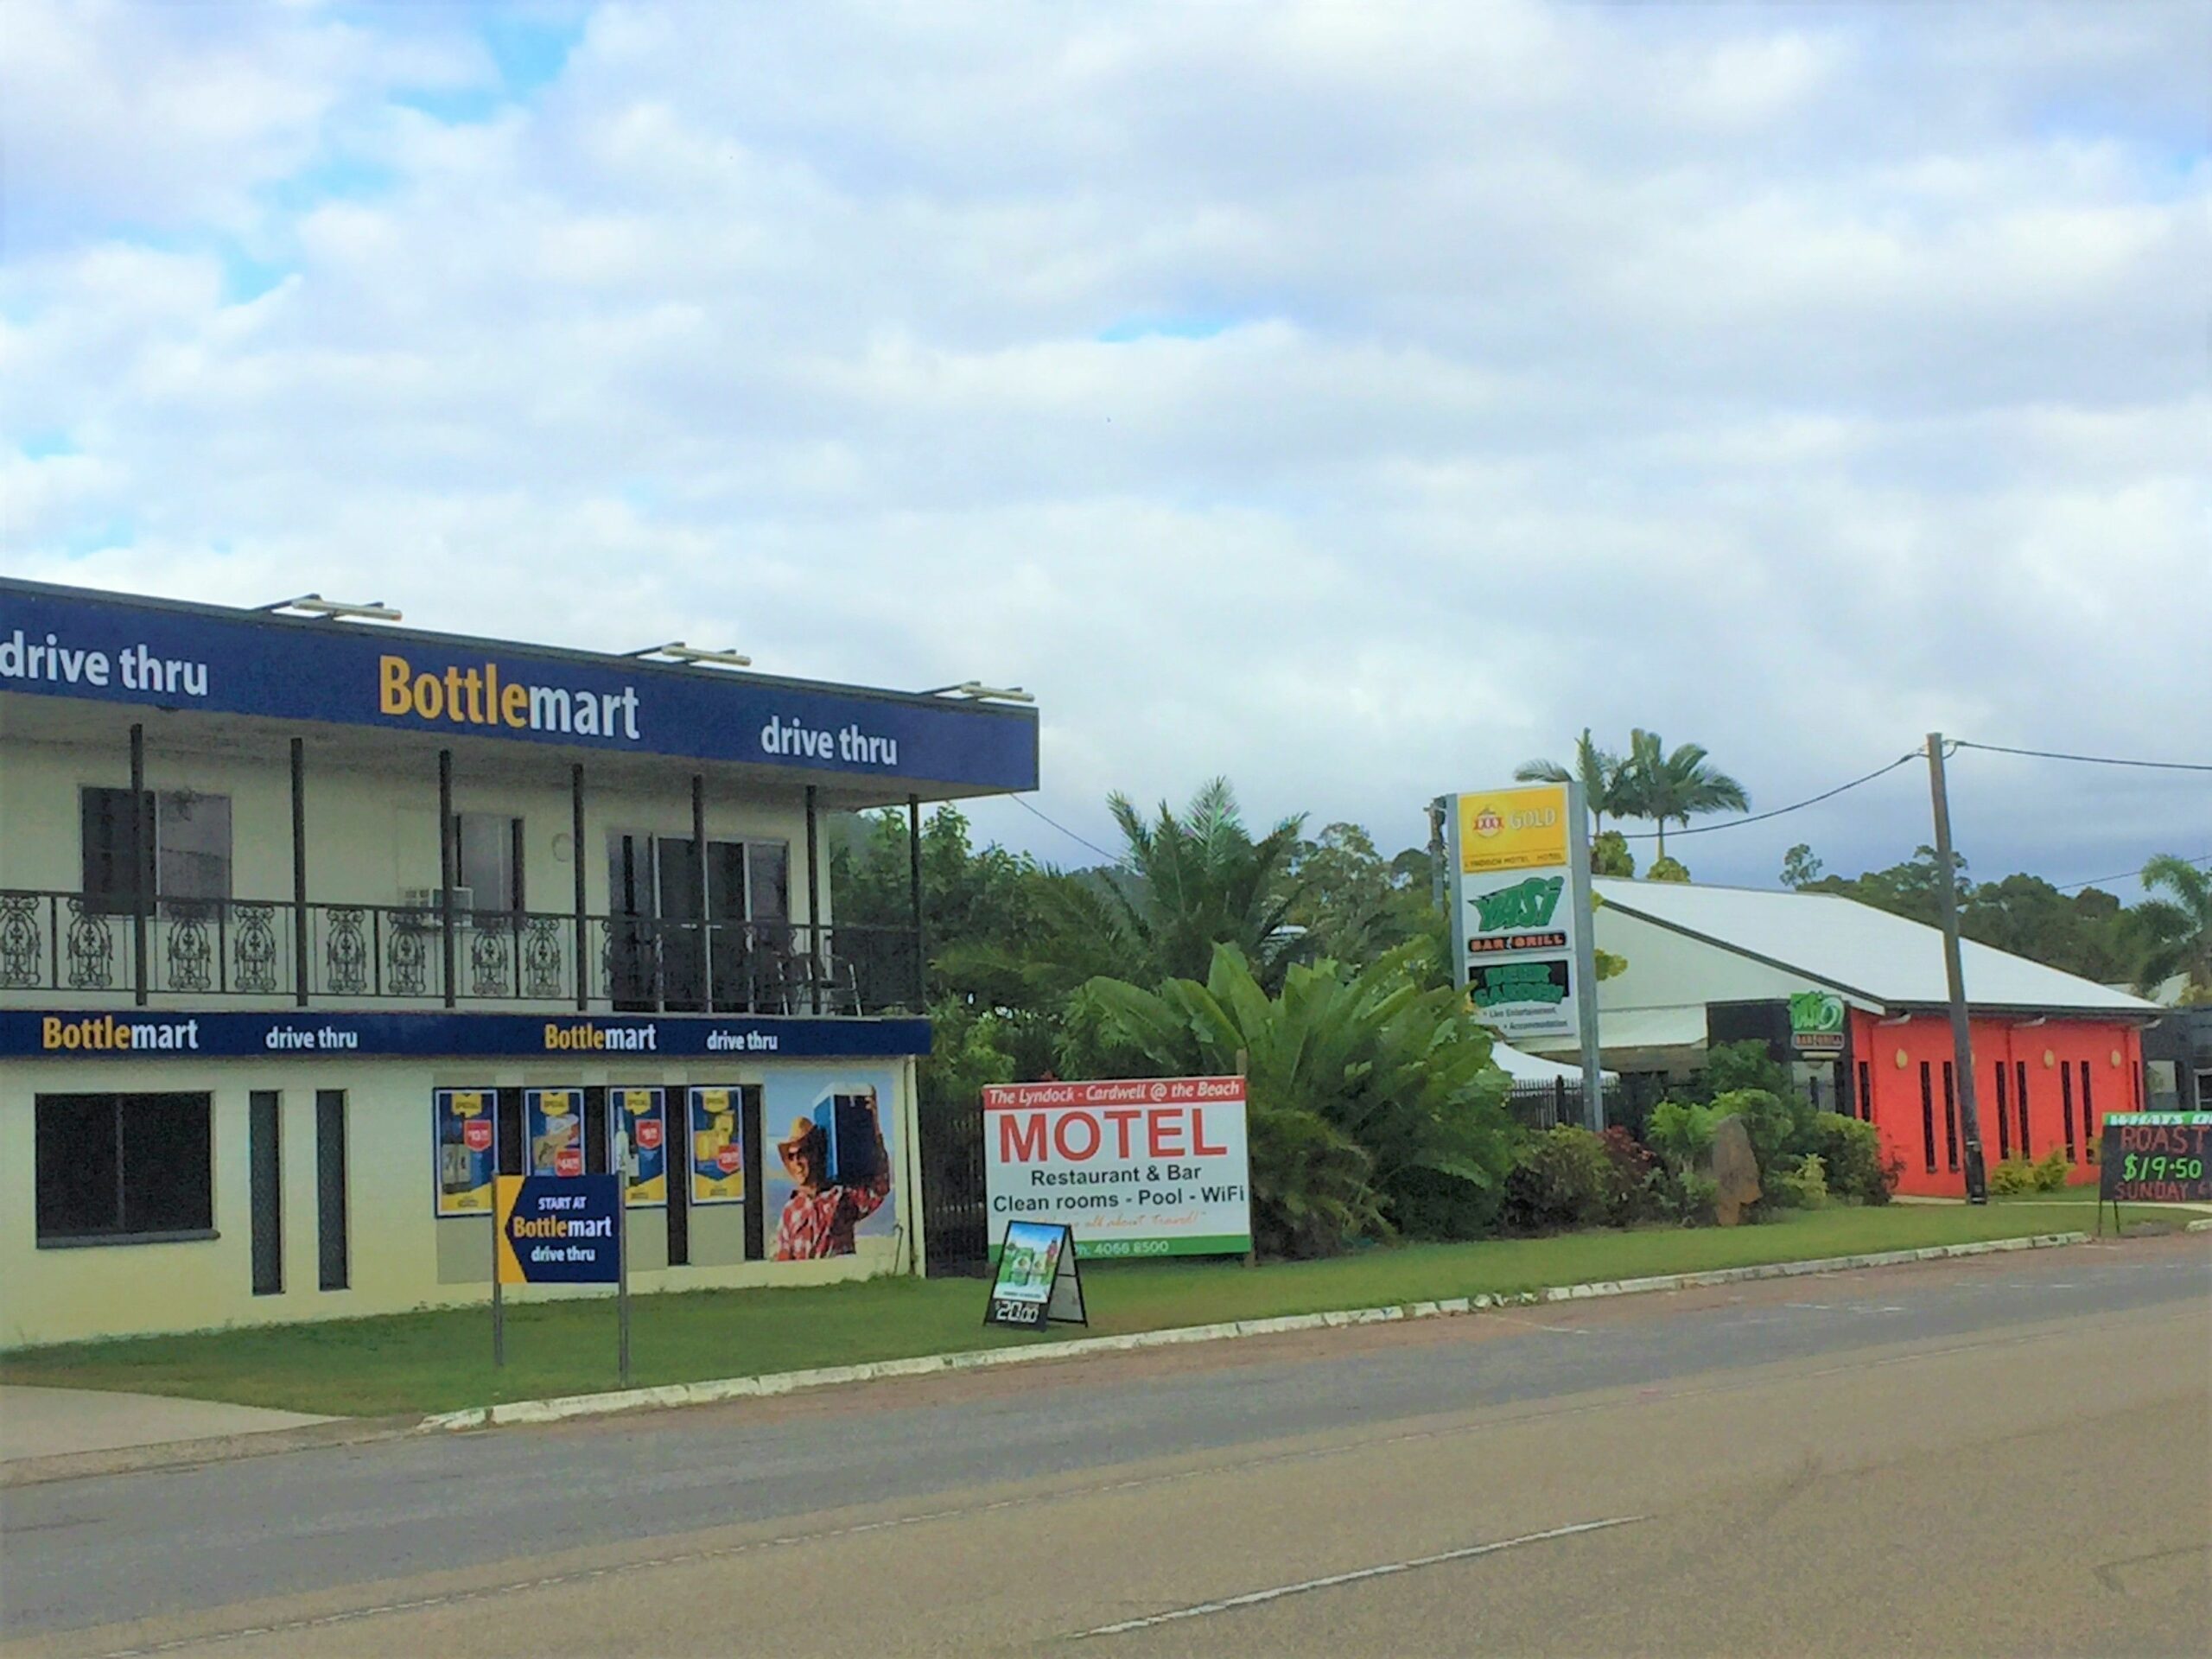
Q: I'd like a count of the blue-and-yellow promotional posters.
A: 4